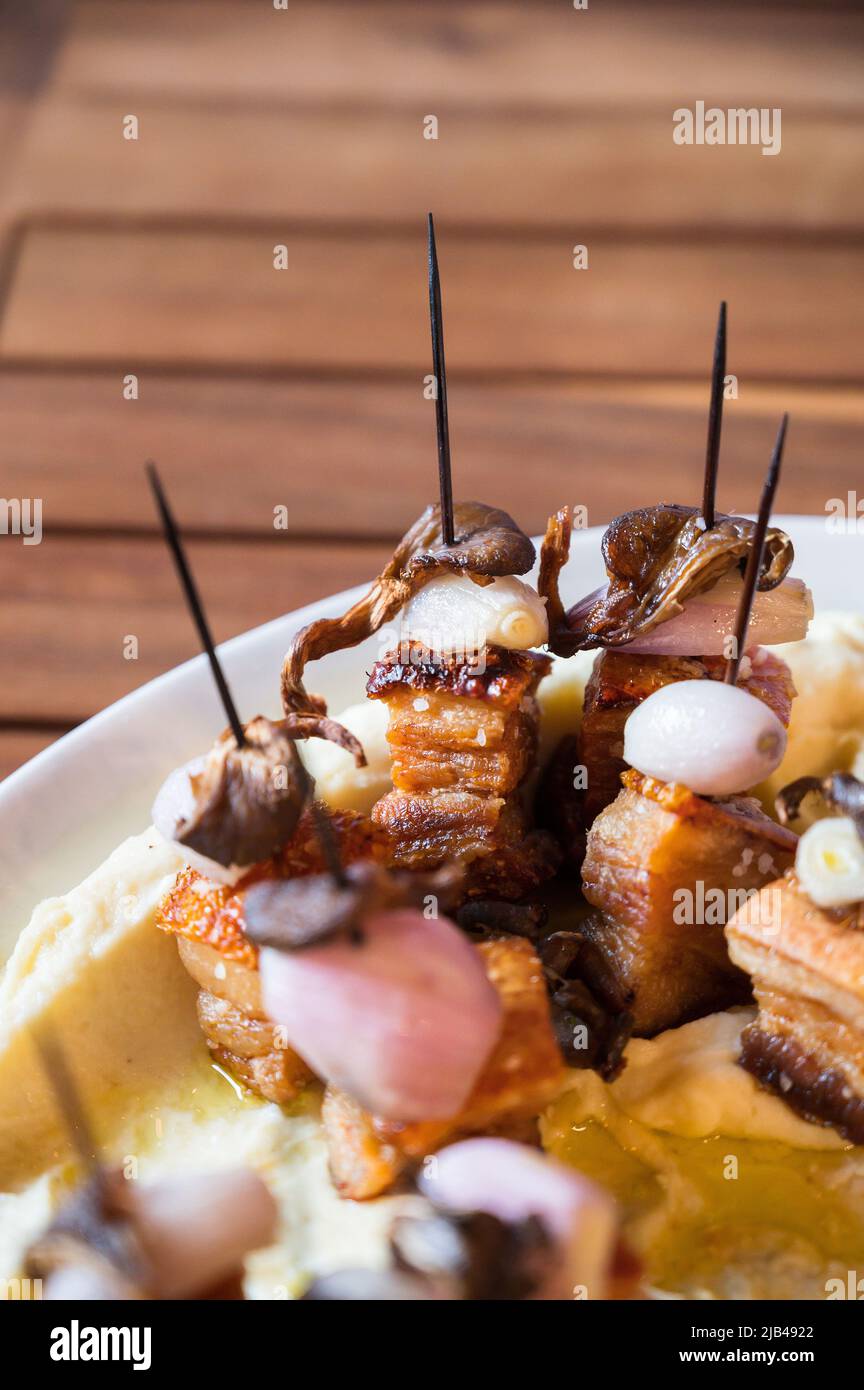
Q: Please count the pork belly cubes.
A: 6